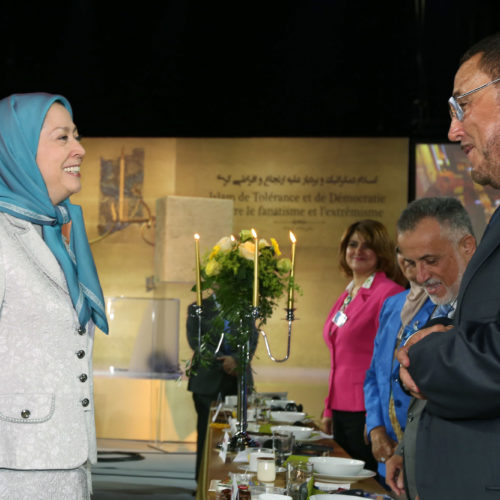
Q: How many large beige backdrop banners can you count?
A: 1